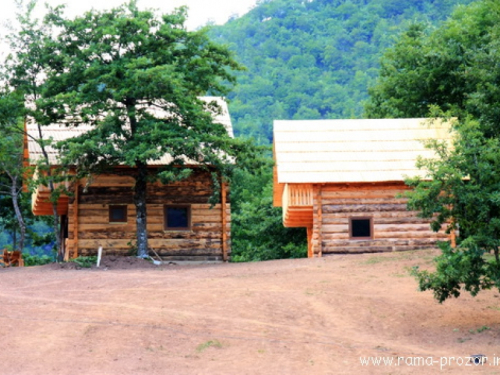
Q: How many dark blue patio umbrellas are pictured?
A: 0